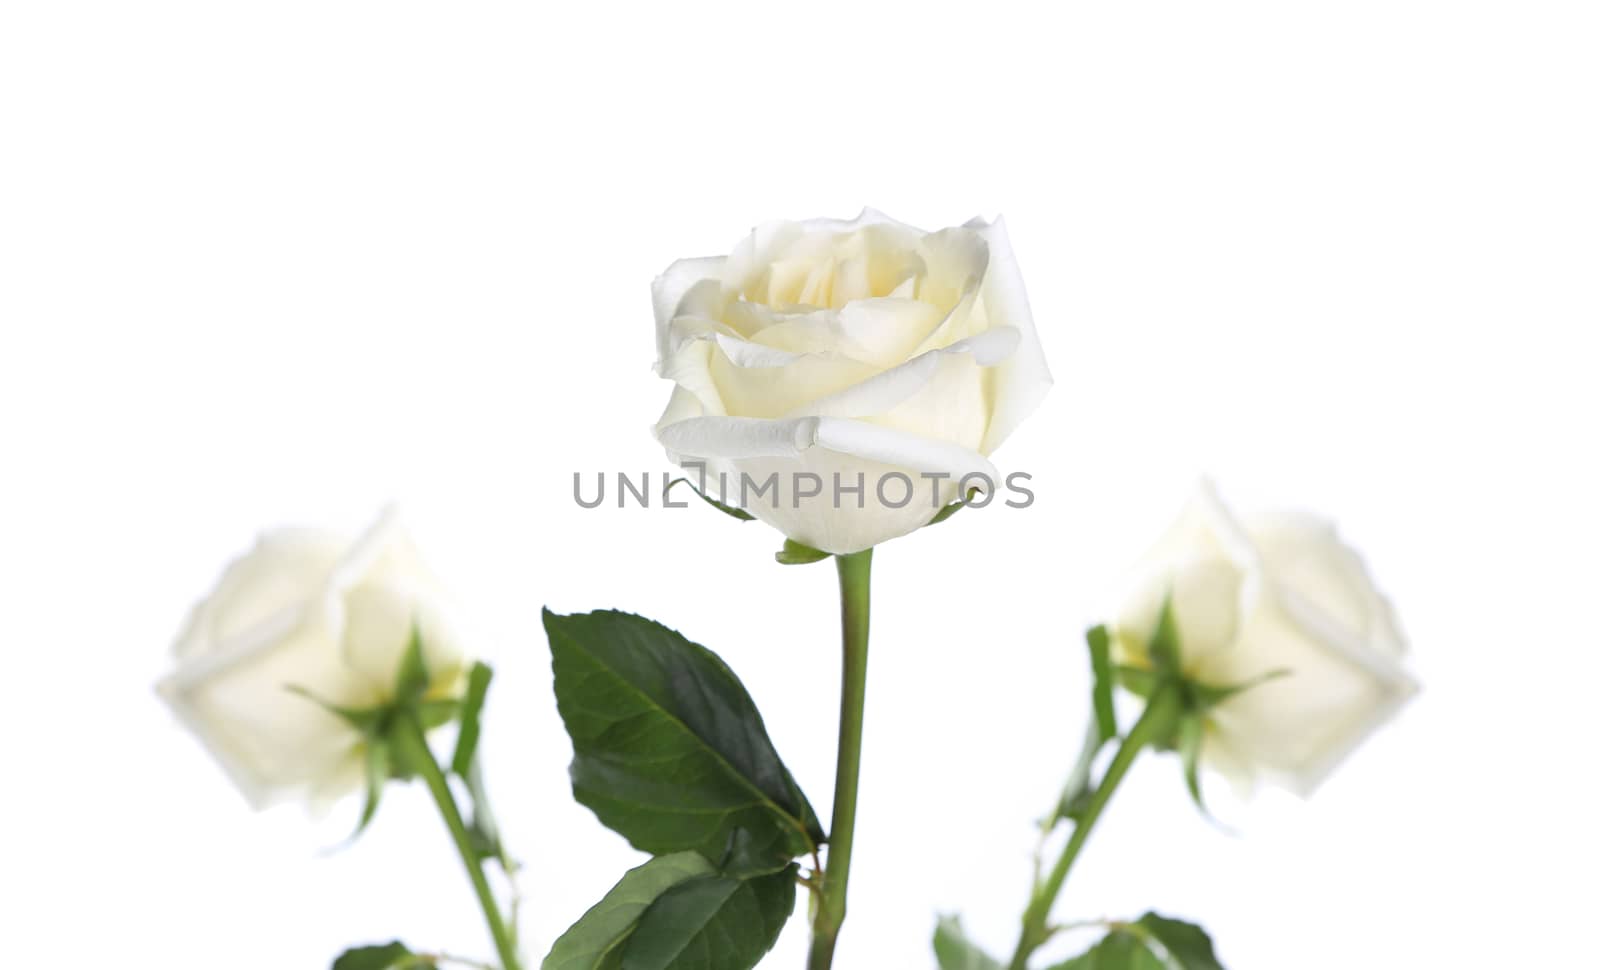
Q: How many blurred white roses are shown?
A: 2